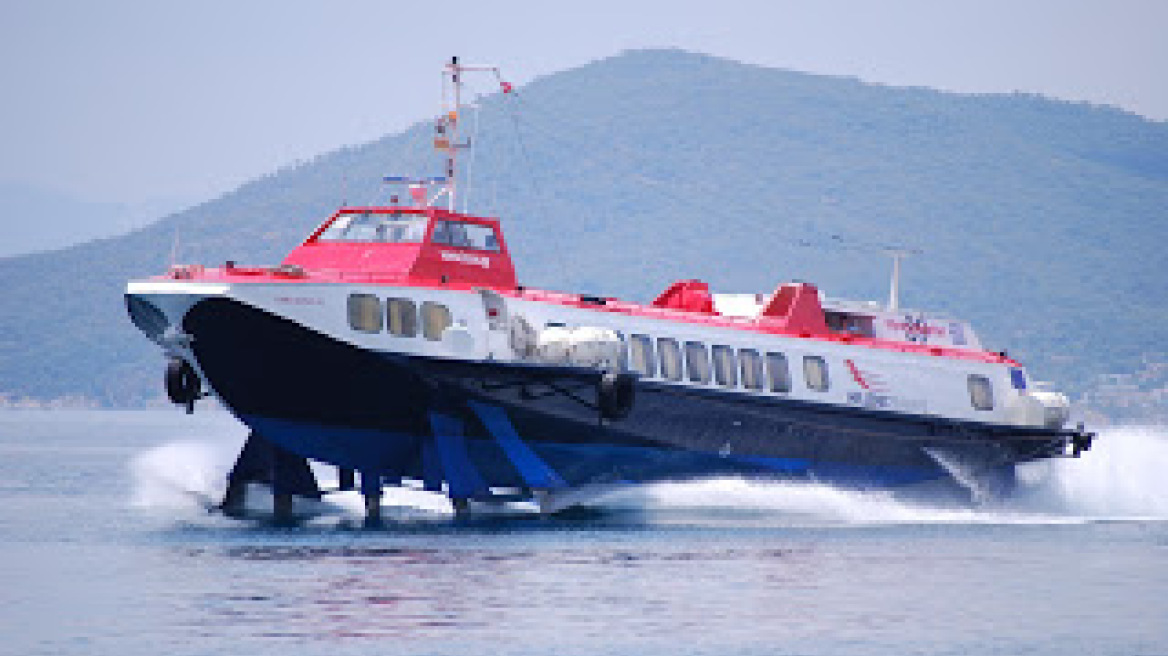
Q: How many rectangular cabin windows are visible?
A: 11